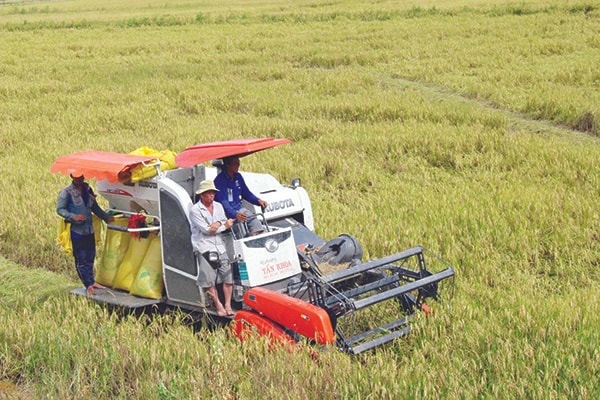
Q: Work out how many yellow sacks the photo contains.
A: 3